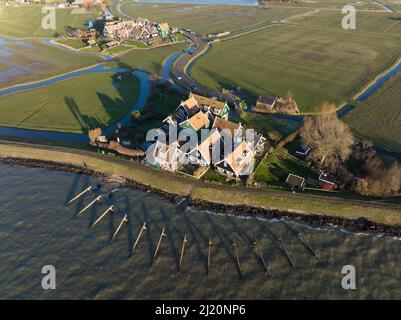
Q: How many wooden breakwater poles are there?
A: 12